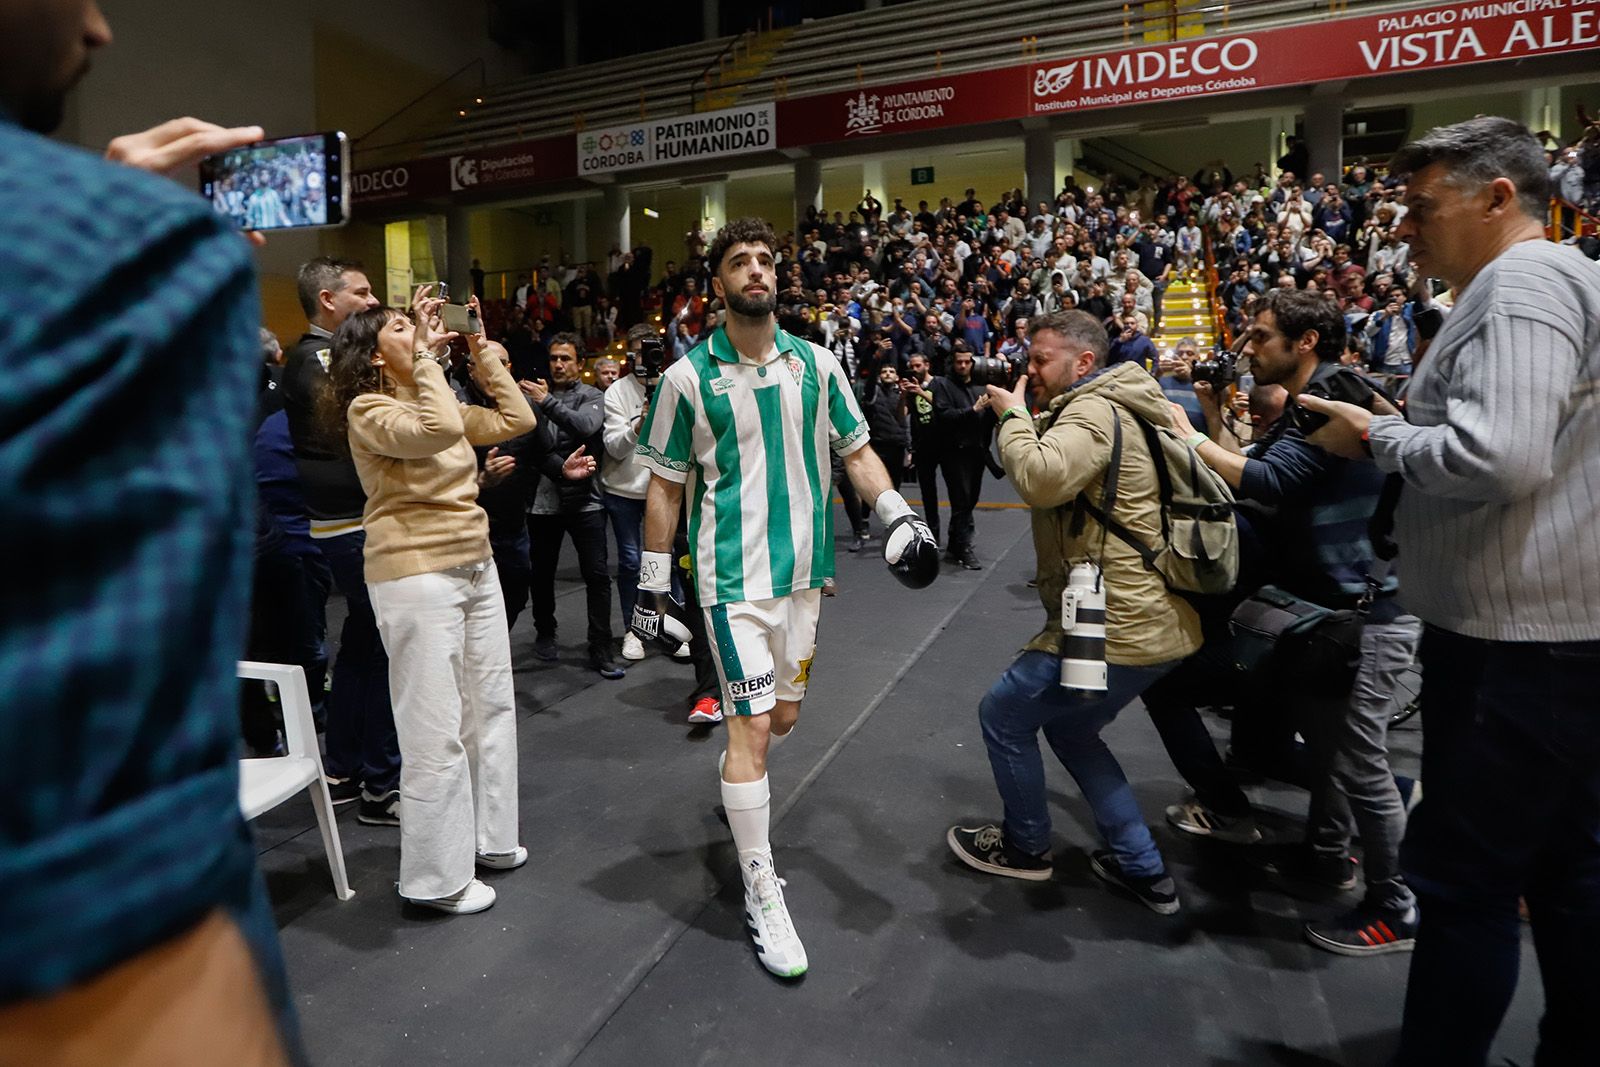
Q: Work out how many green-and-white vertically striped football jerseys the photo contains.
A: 1